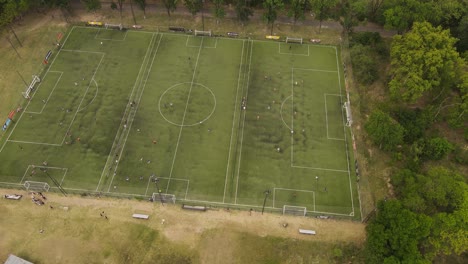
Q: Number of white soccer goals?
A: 8